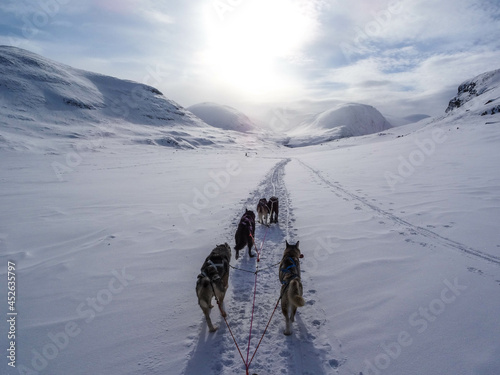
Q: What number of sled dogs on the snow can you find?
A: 5